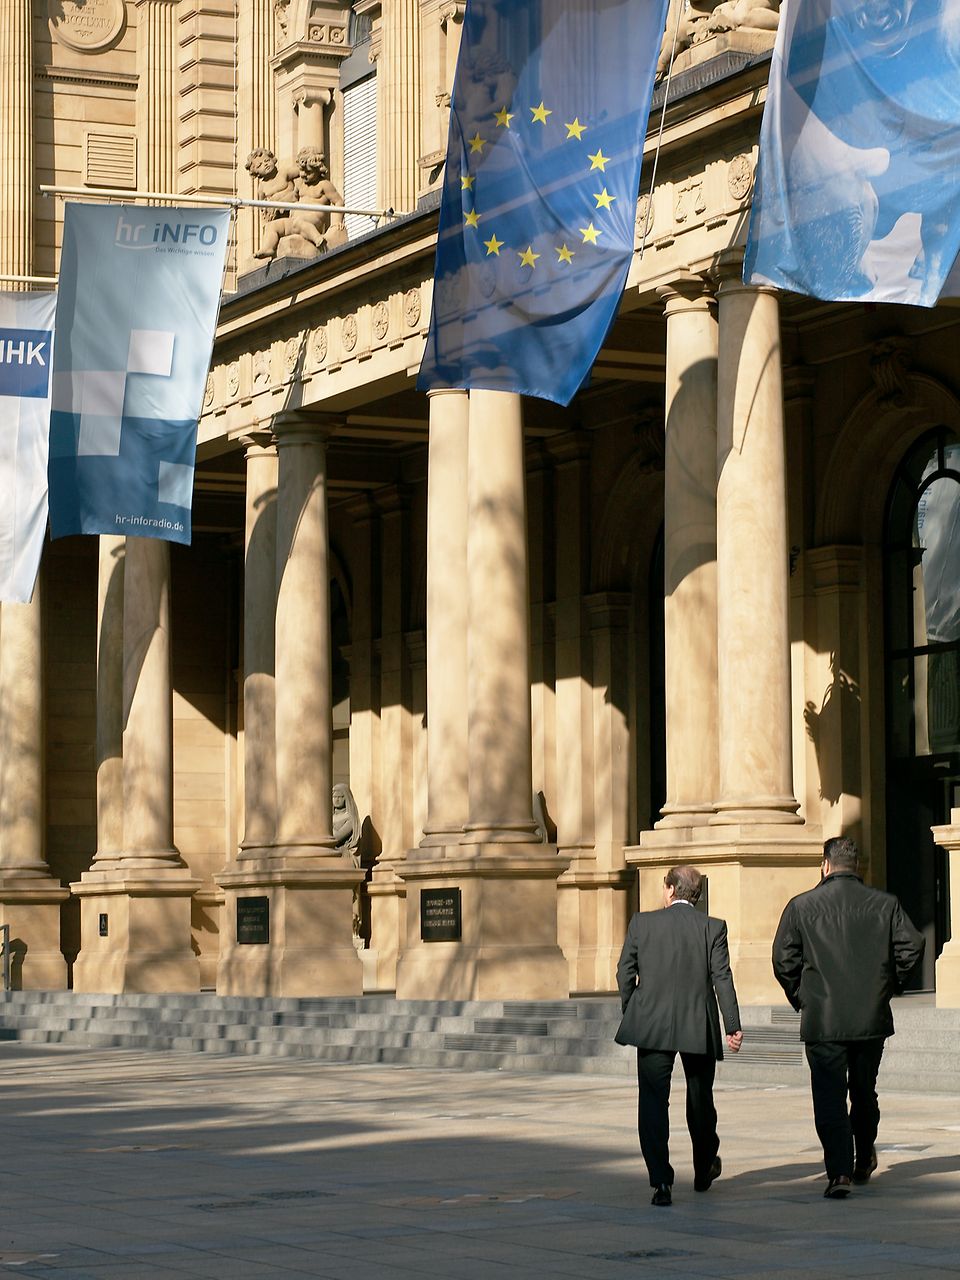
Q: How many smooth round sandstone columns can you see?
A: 9